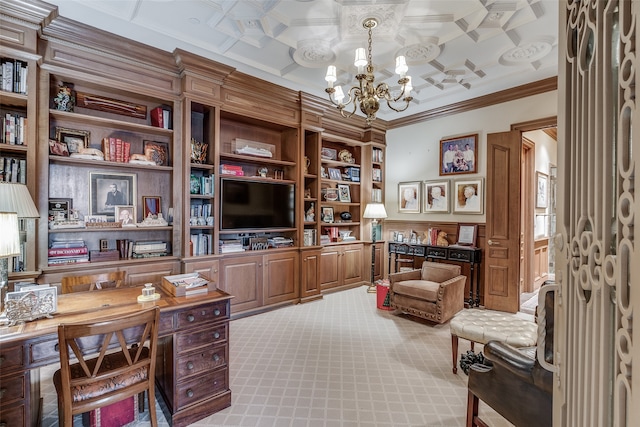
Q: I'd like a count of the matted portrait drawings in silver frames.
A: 3